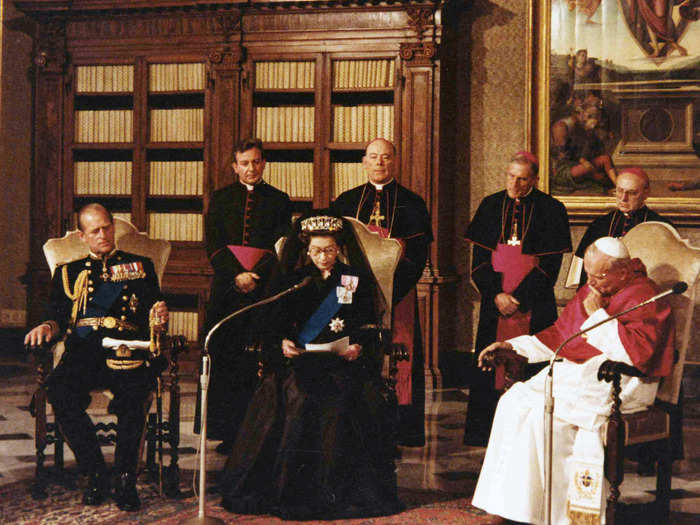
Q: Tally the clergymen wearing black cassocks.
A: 4